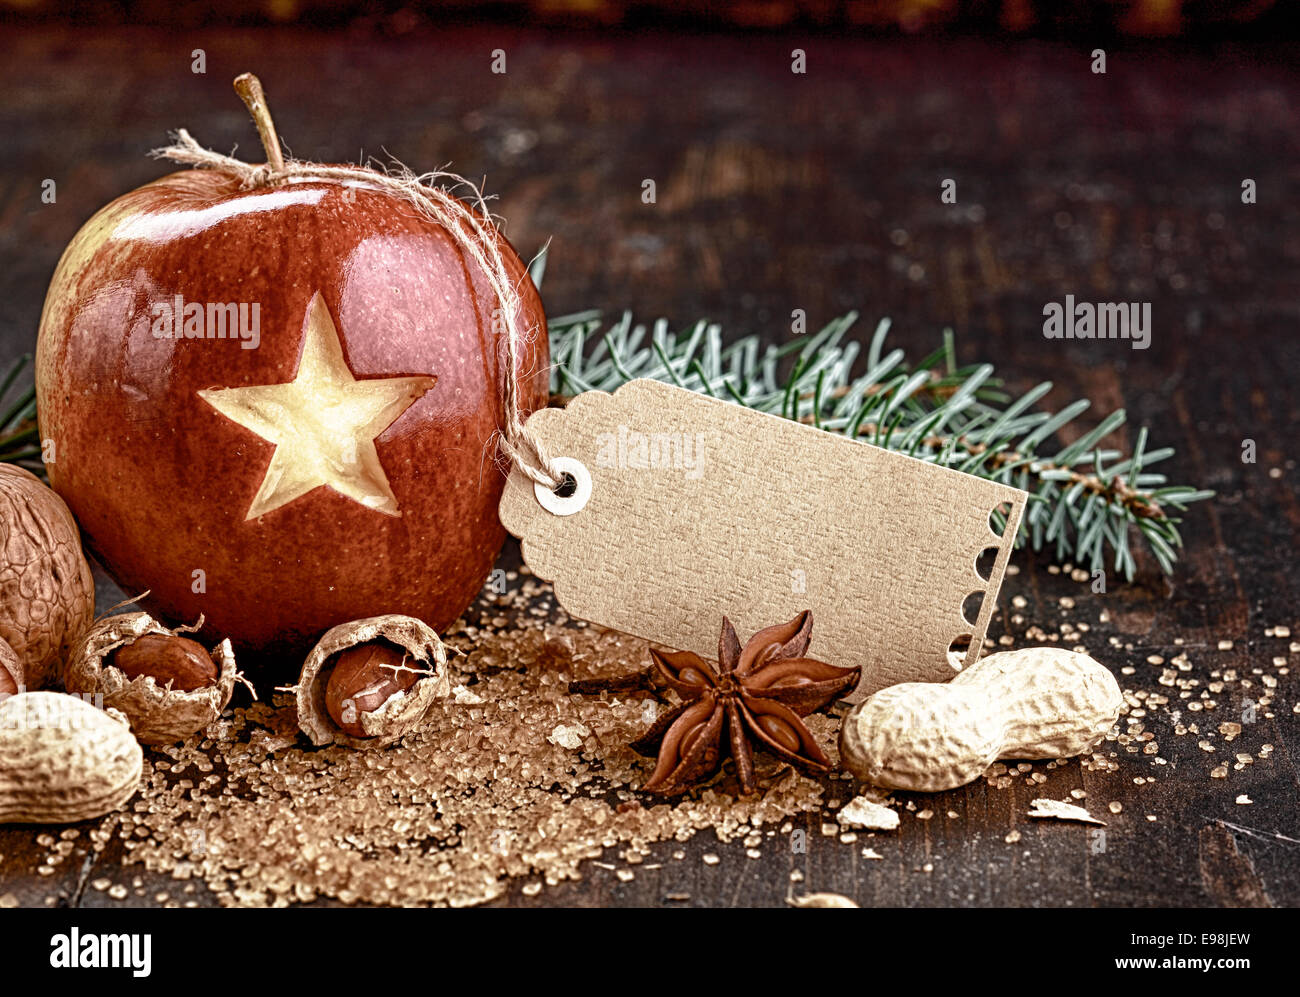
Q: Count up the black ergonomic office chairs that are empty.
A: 0